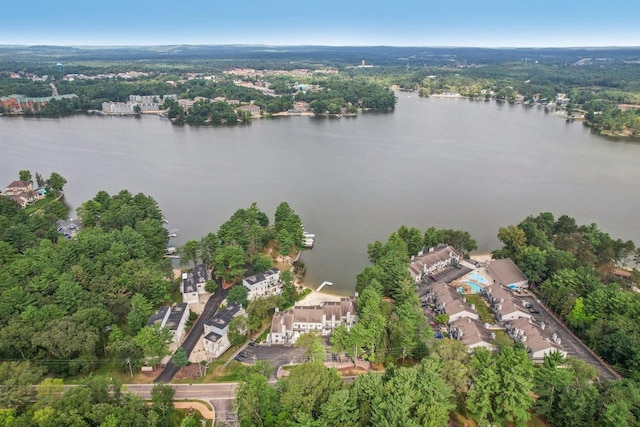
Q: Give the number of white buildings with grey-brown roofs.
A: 7